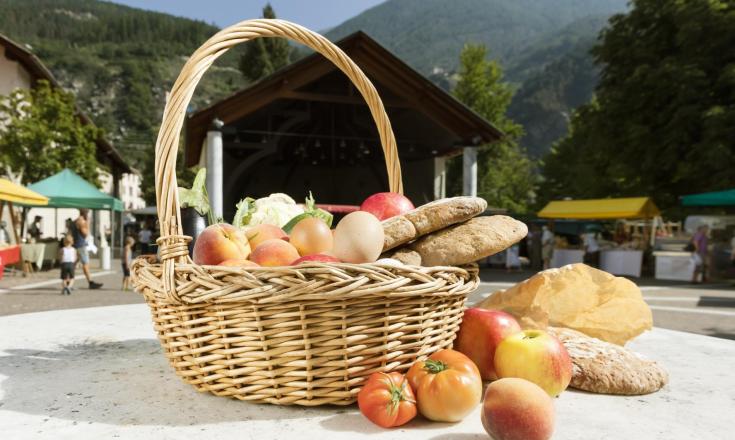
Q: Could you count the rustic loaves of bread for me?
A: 3